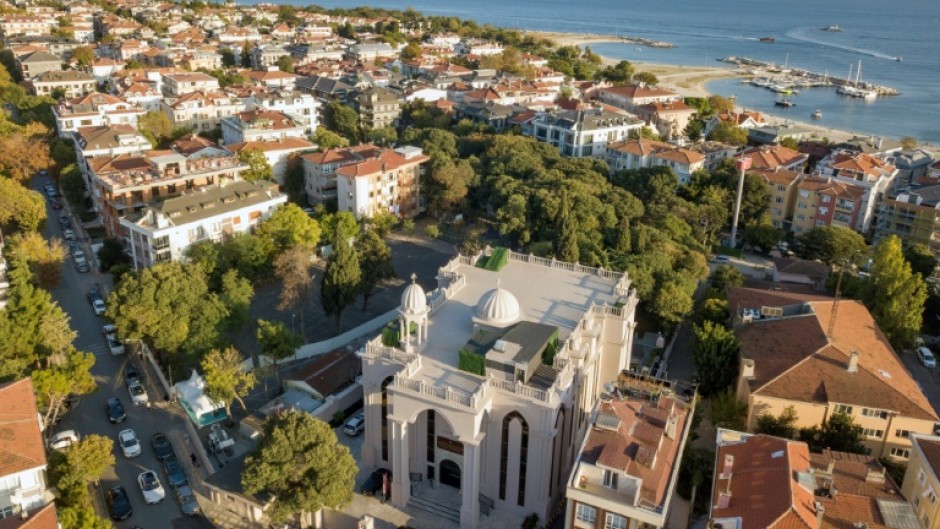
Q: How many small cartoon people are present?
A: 0